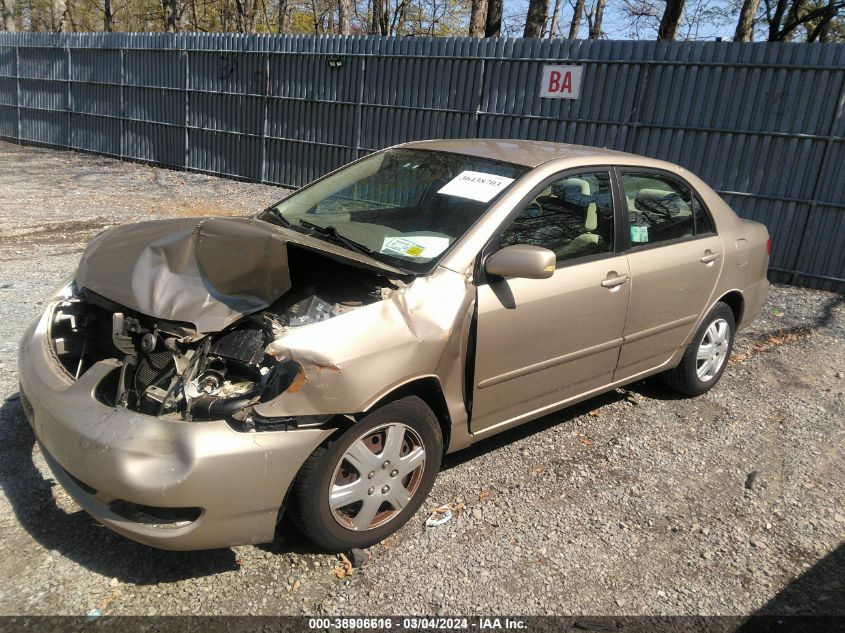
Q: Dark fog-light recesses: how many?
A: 1